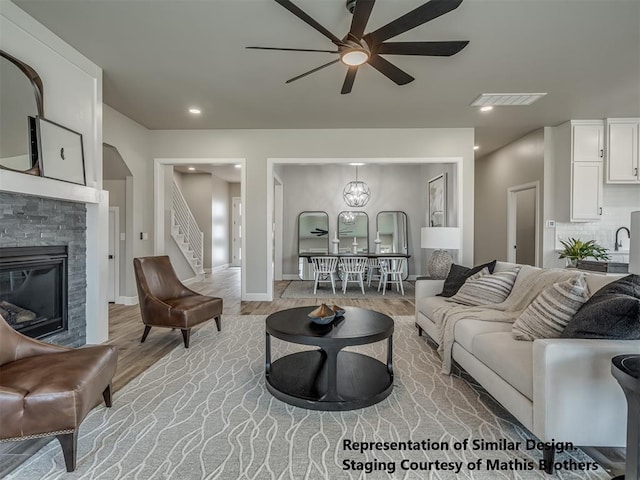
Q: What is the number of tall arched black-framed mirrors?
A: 3